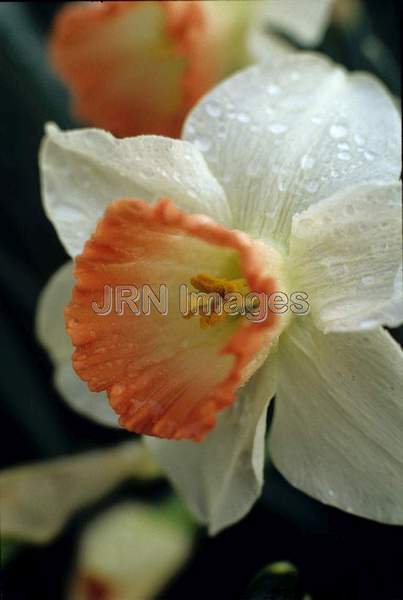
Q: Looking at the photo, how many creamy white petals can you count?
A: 6